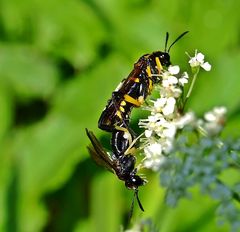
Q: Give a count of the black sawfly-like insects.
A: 2